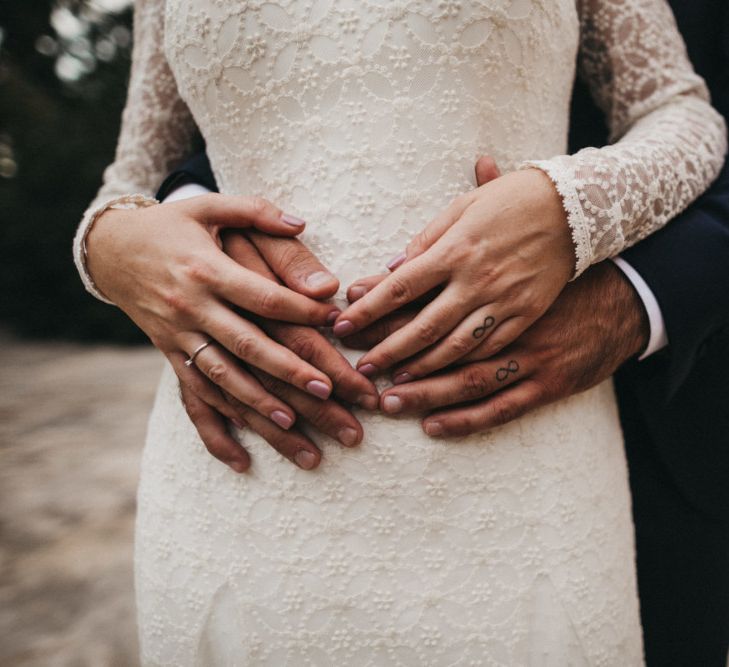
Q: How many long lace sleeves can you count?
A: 2